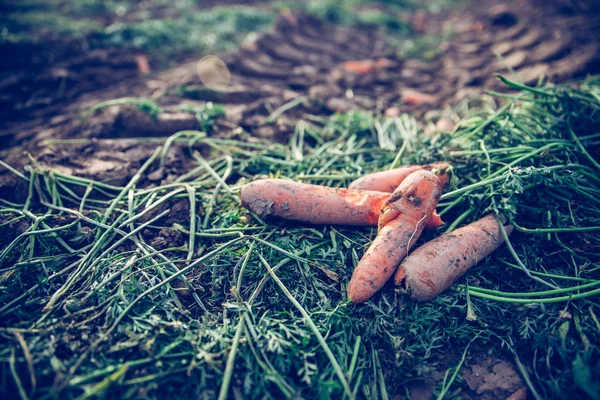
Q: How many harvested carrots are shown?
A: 4